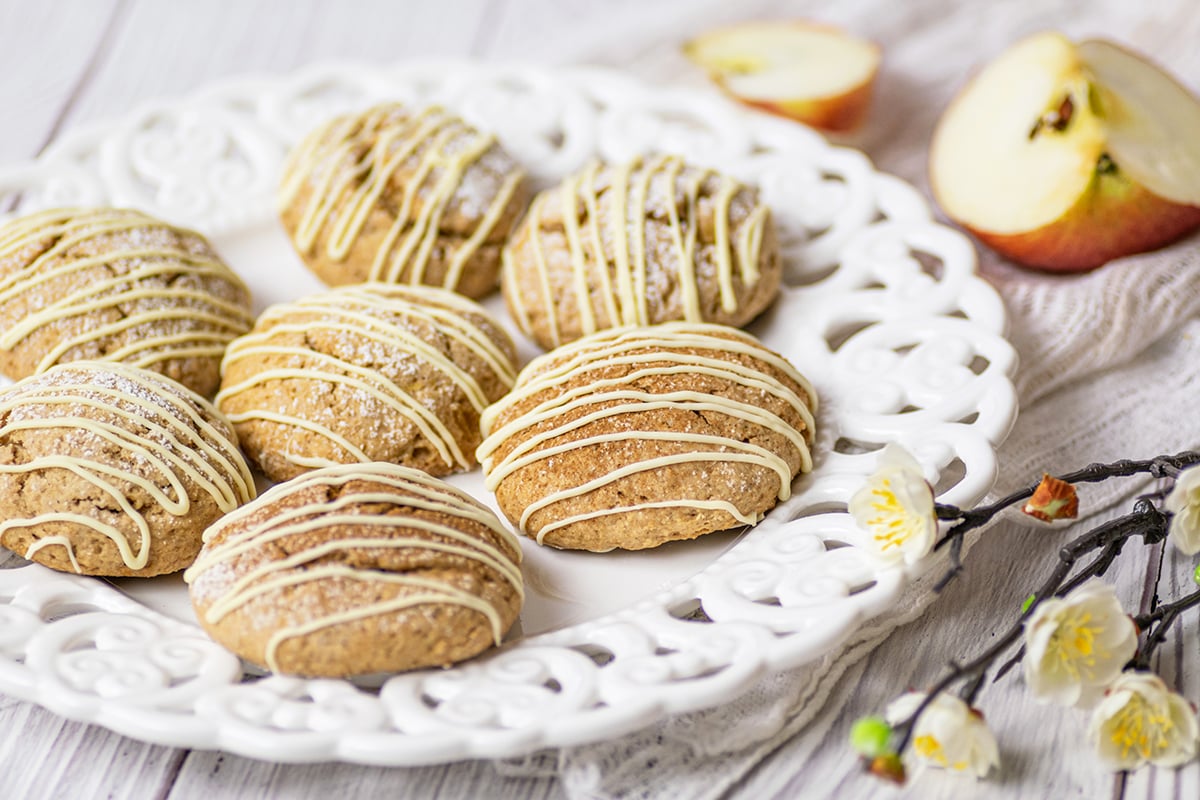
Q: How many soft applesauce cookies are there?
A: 7